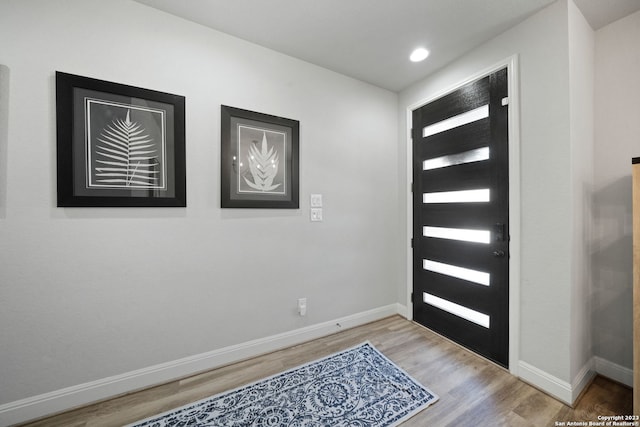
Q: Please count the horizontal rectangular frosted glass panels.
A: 6